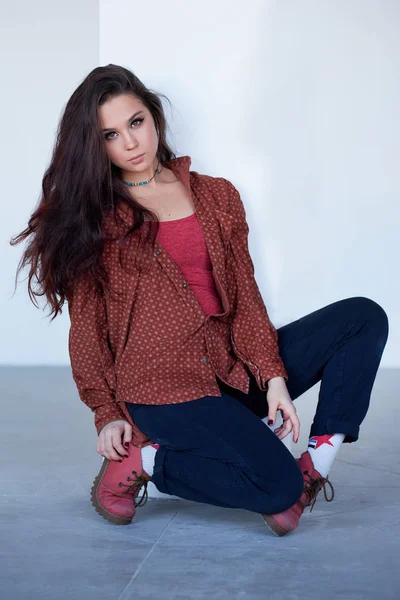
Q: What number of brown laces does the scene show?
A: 2